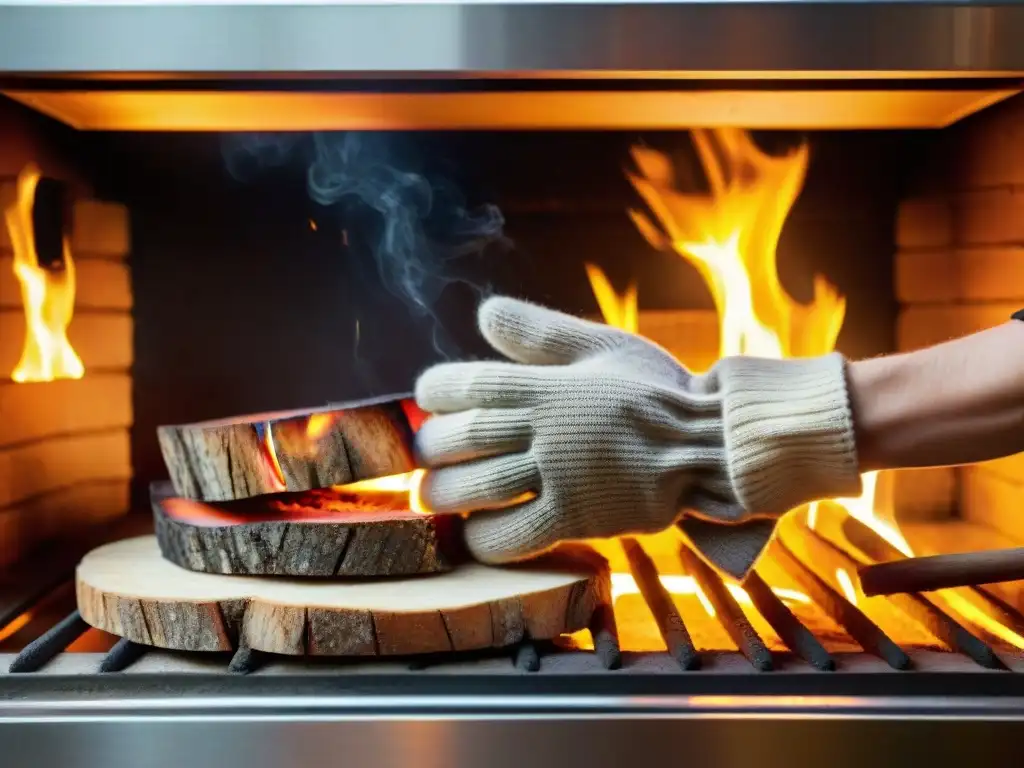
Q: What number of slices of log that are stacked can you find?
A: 3